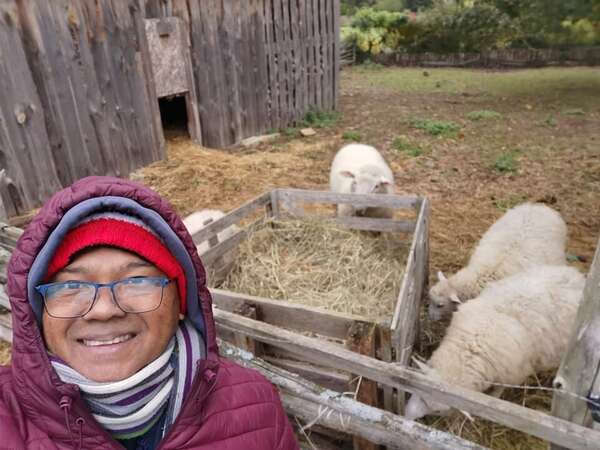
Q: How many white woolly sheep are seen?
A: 4